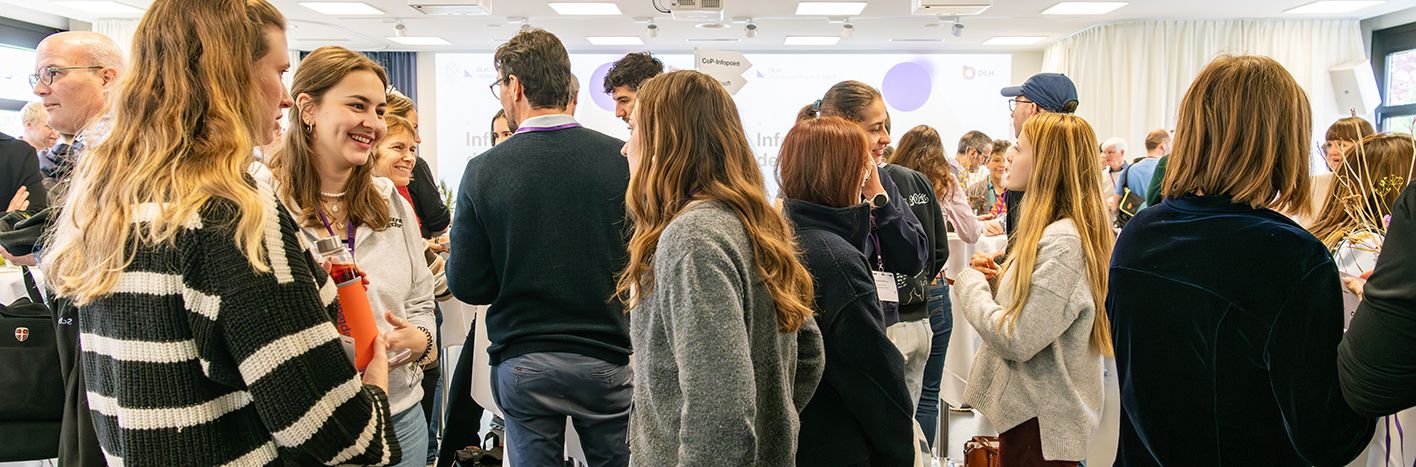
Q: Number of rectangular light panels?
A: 10